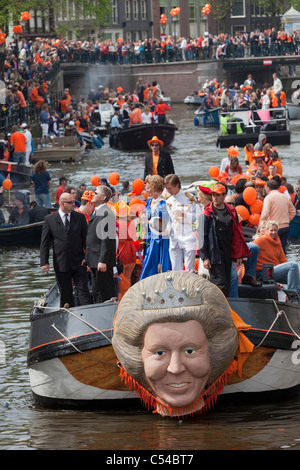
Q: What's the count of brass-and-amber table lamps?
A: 0